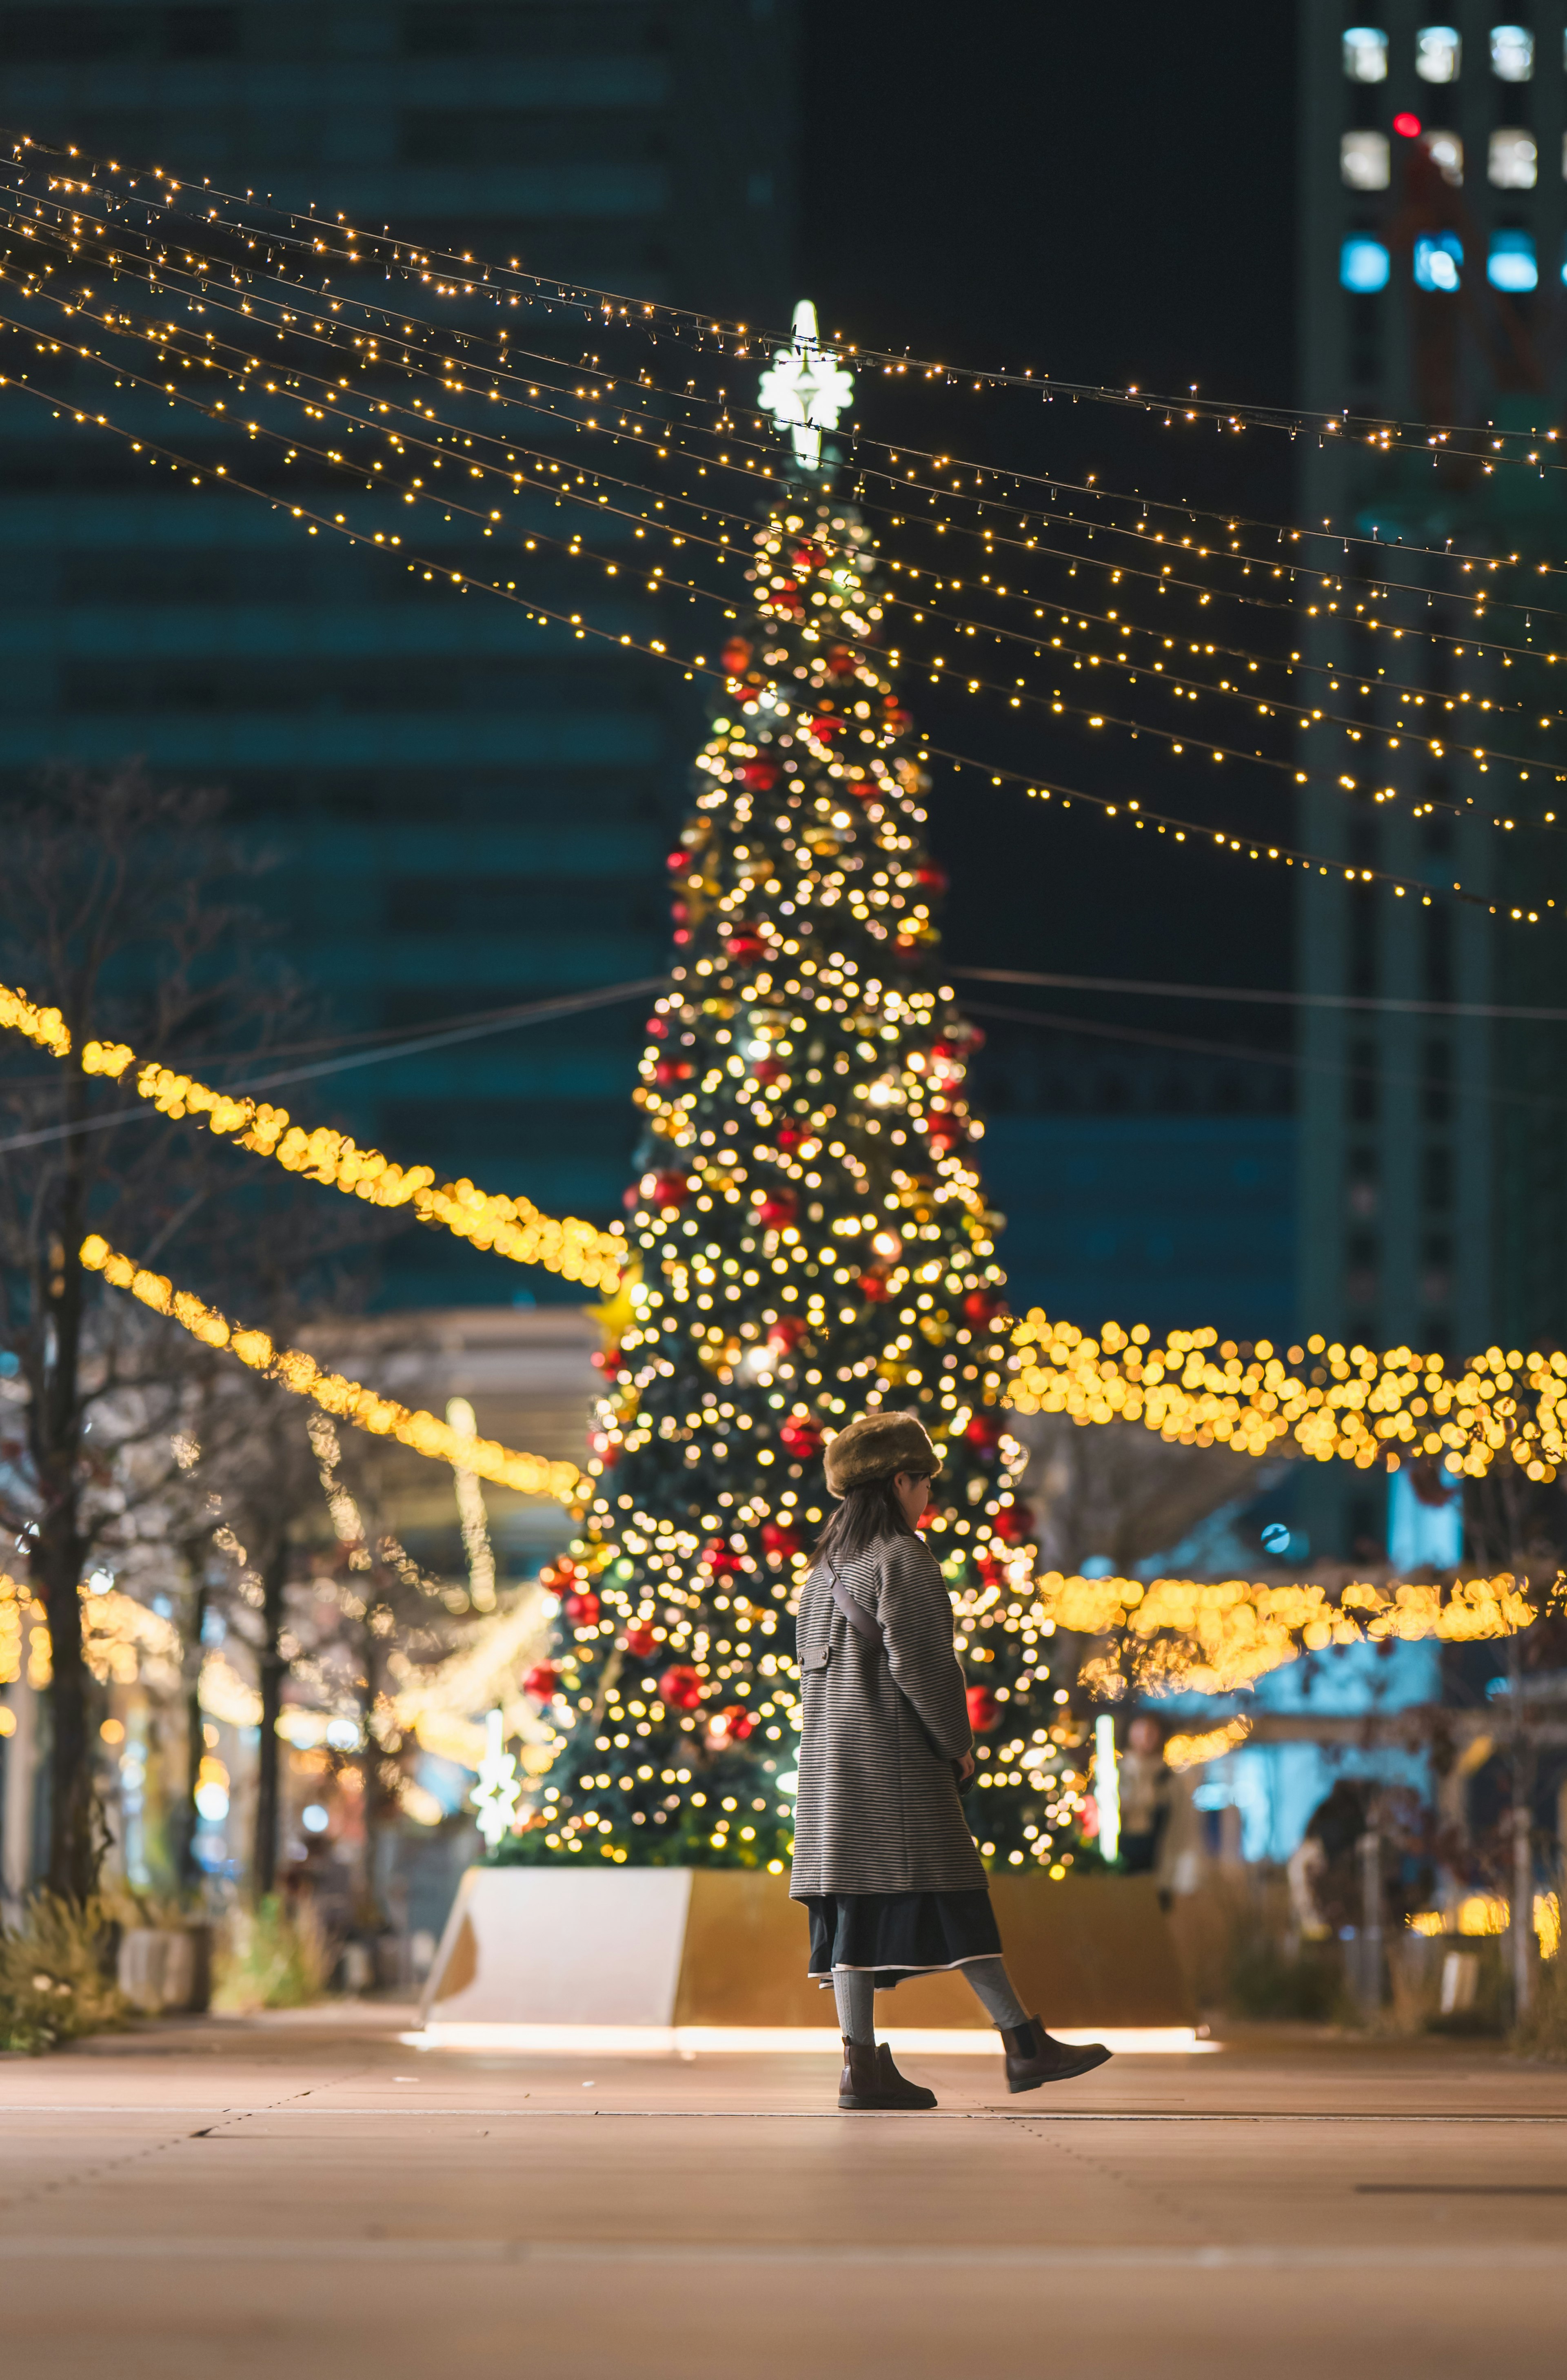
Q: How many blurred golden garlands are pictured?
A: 4